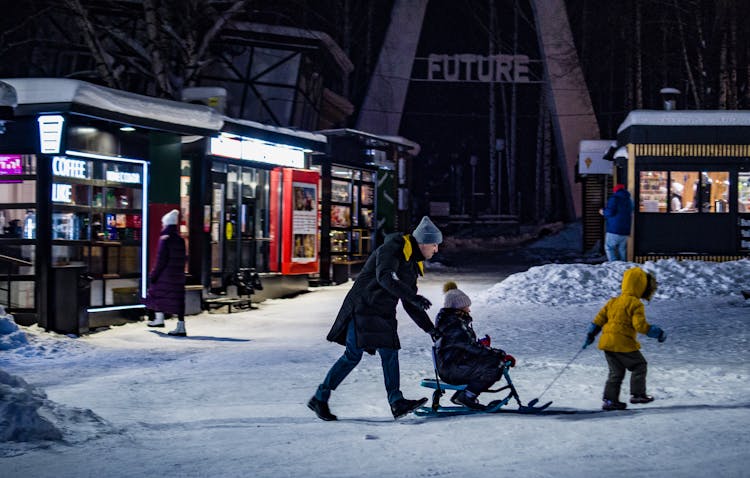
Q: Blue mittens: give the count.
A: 2